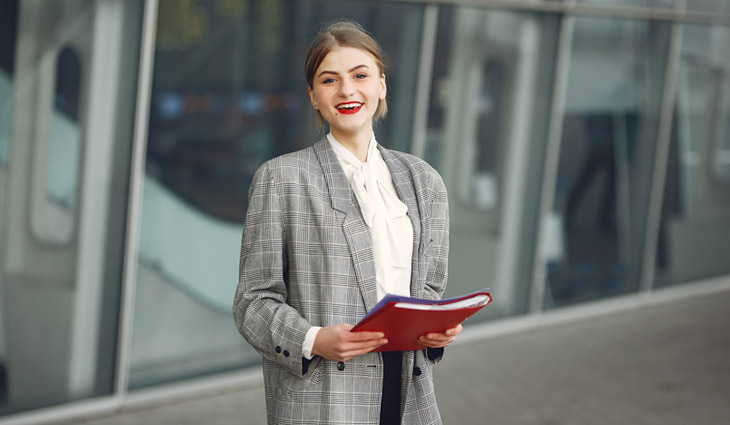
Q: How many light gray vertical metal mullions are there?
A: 4